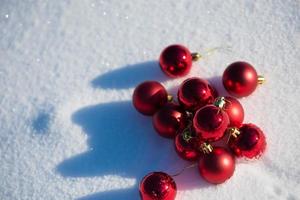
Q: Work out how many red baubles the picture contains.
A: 11